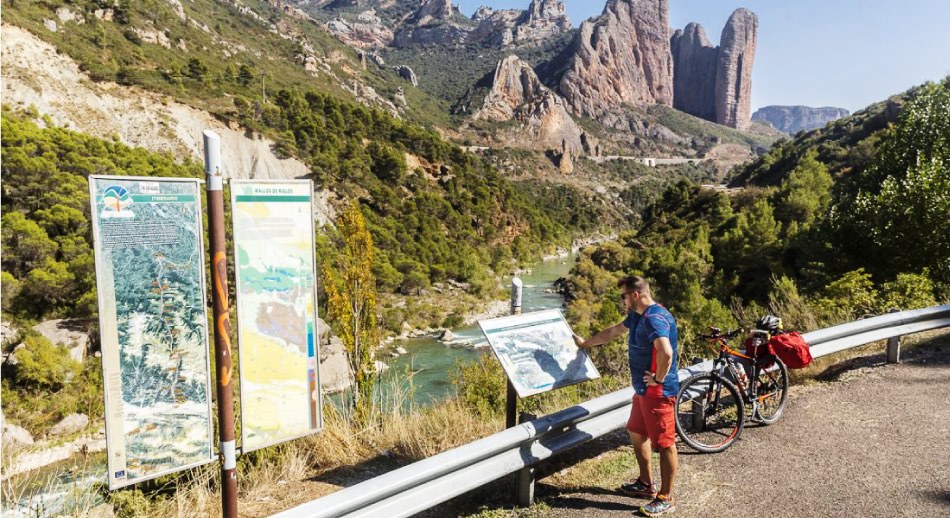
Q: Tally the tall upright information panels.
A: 2